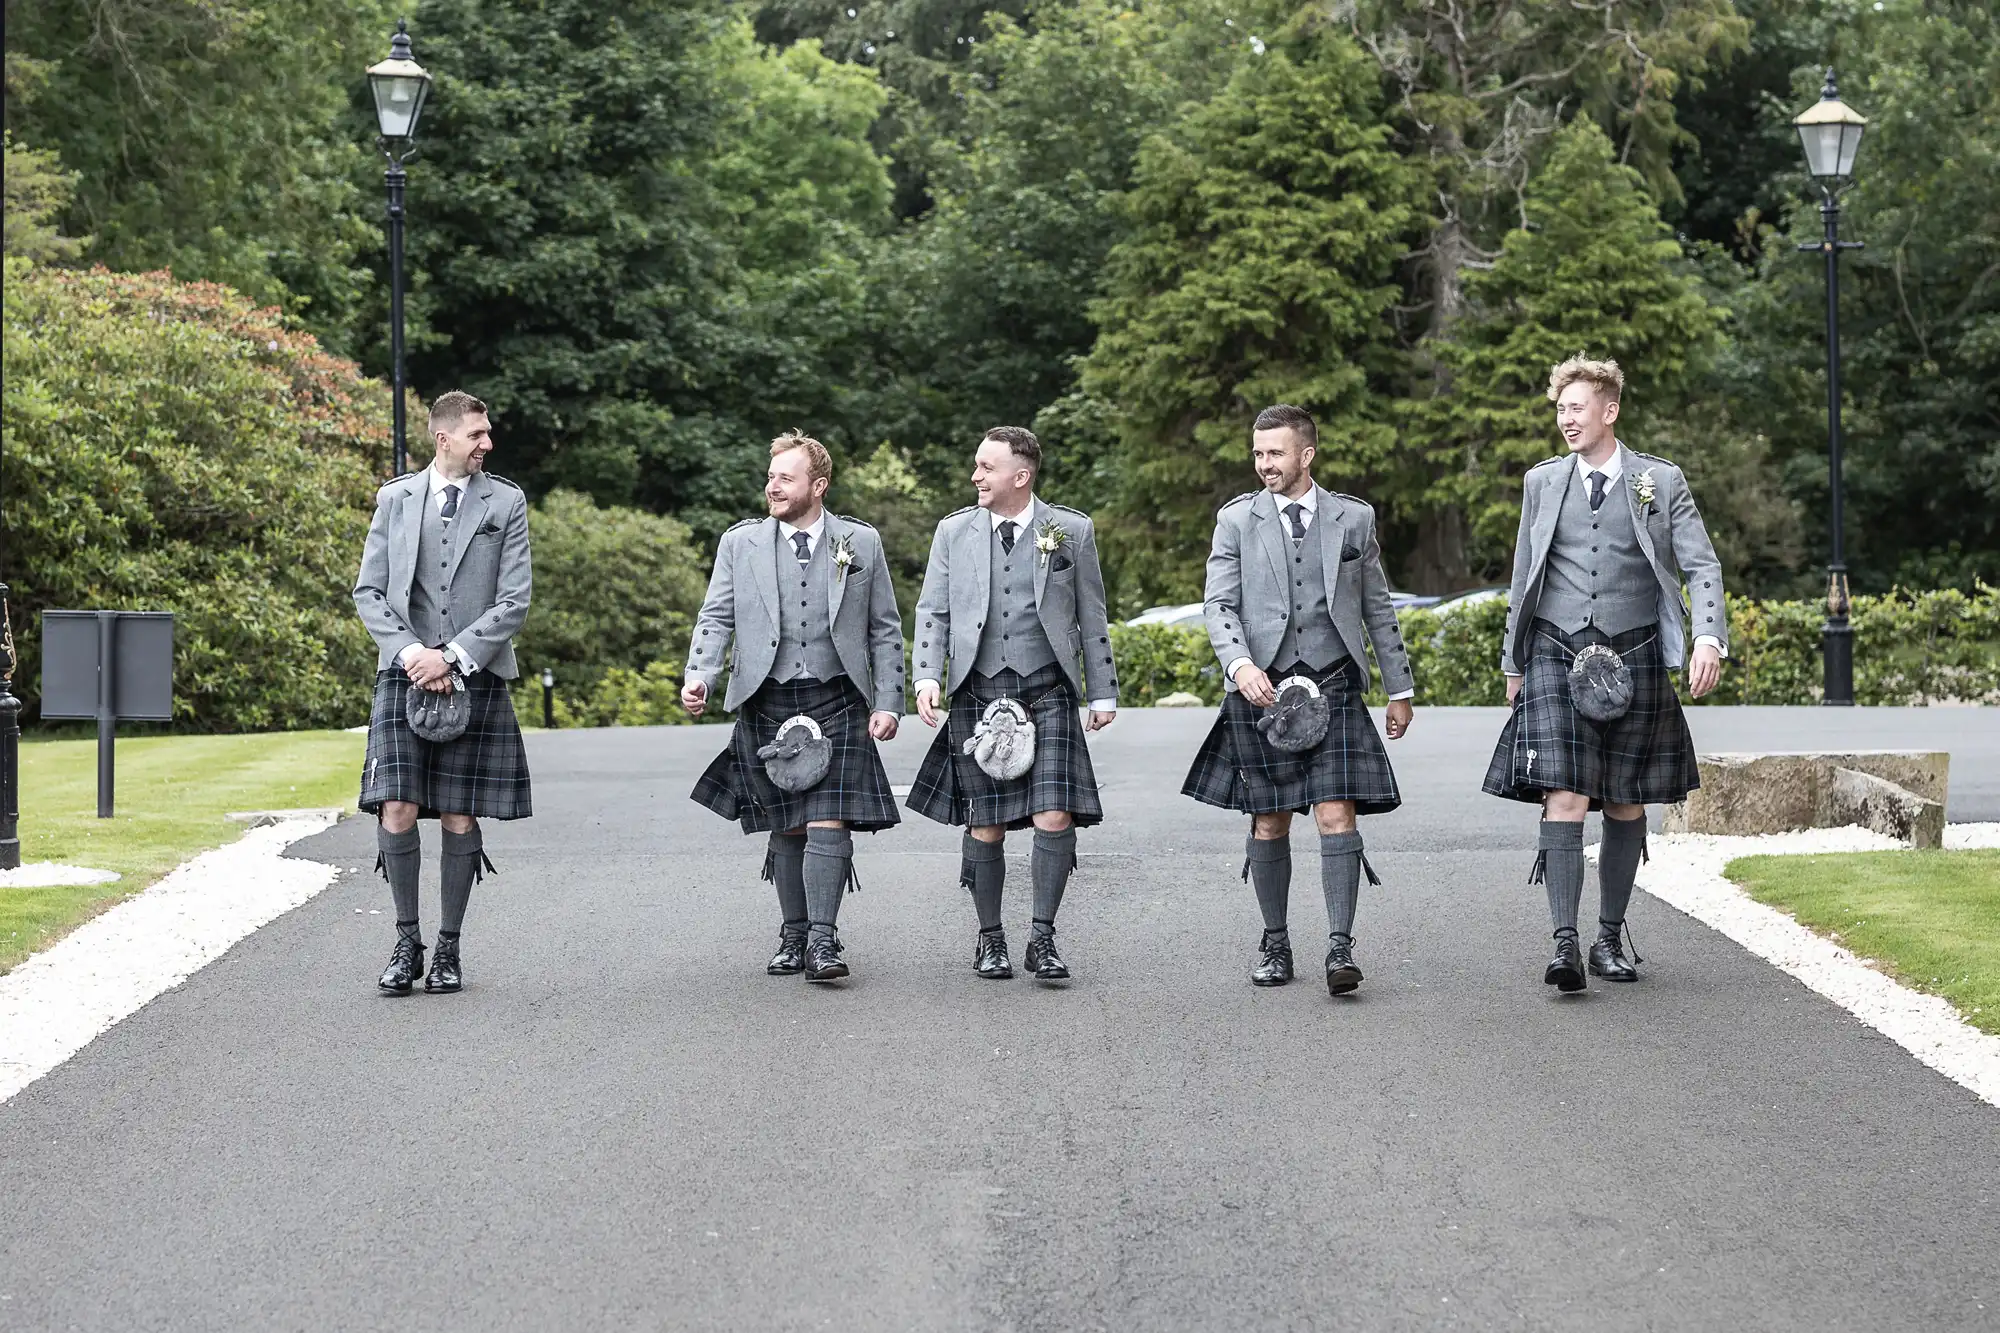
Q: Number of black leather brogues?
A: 10